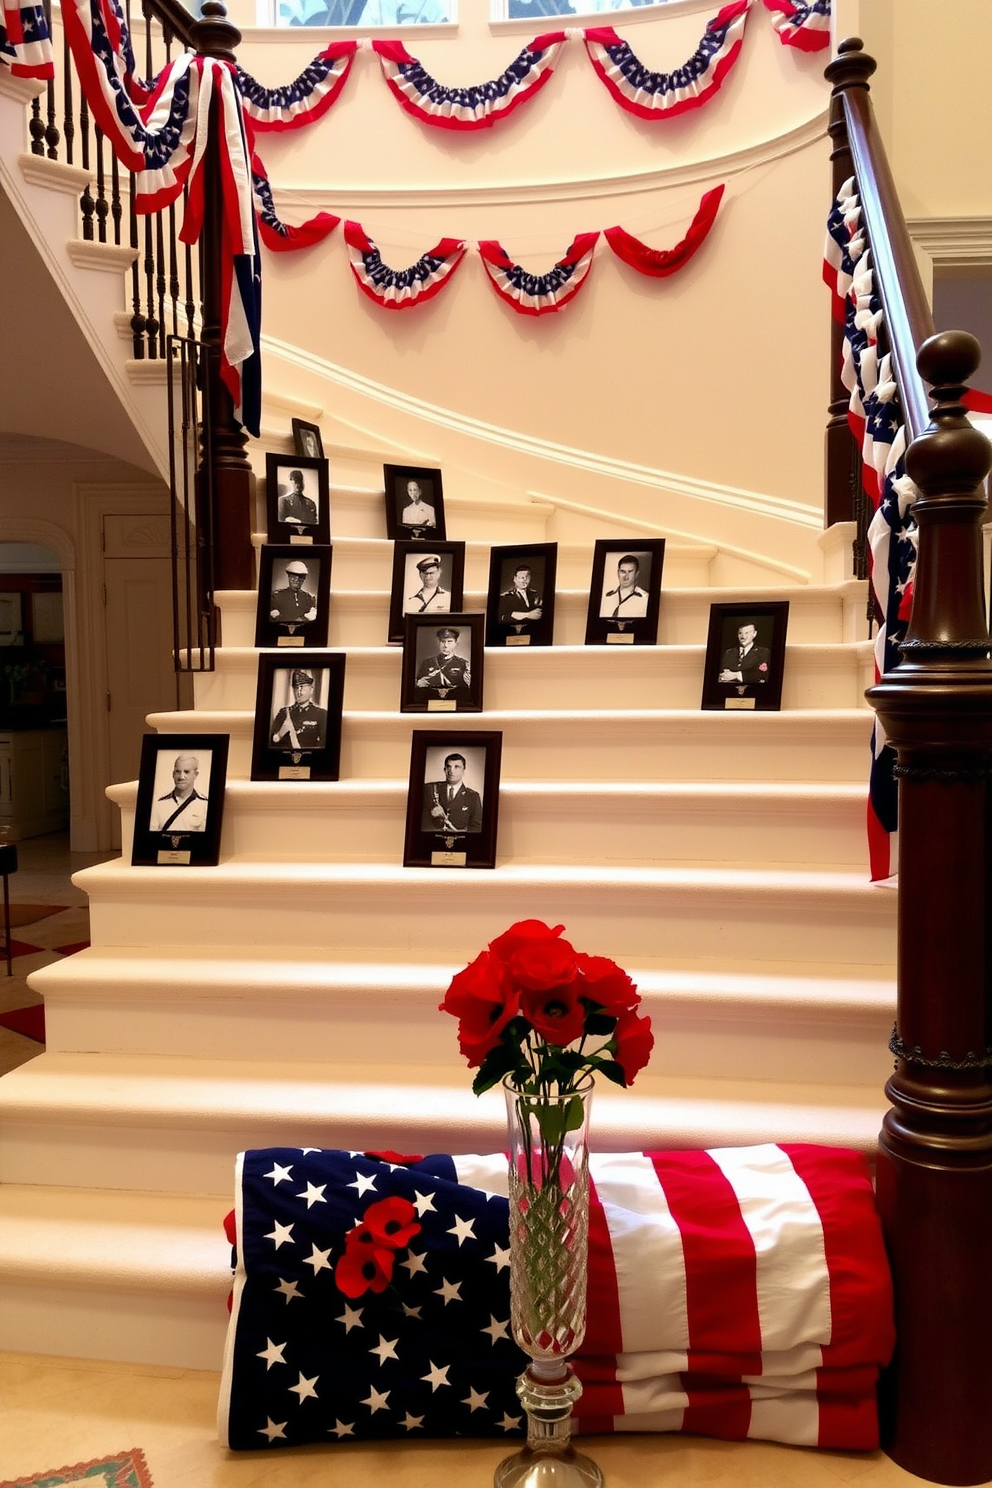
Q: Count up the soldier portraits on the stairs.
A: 12